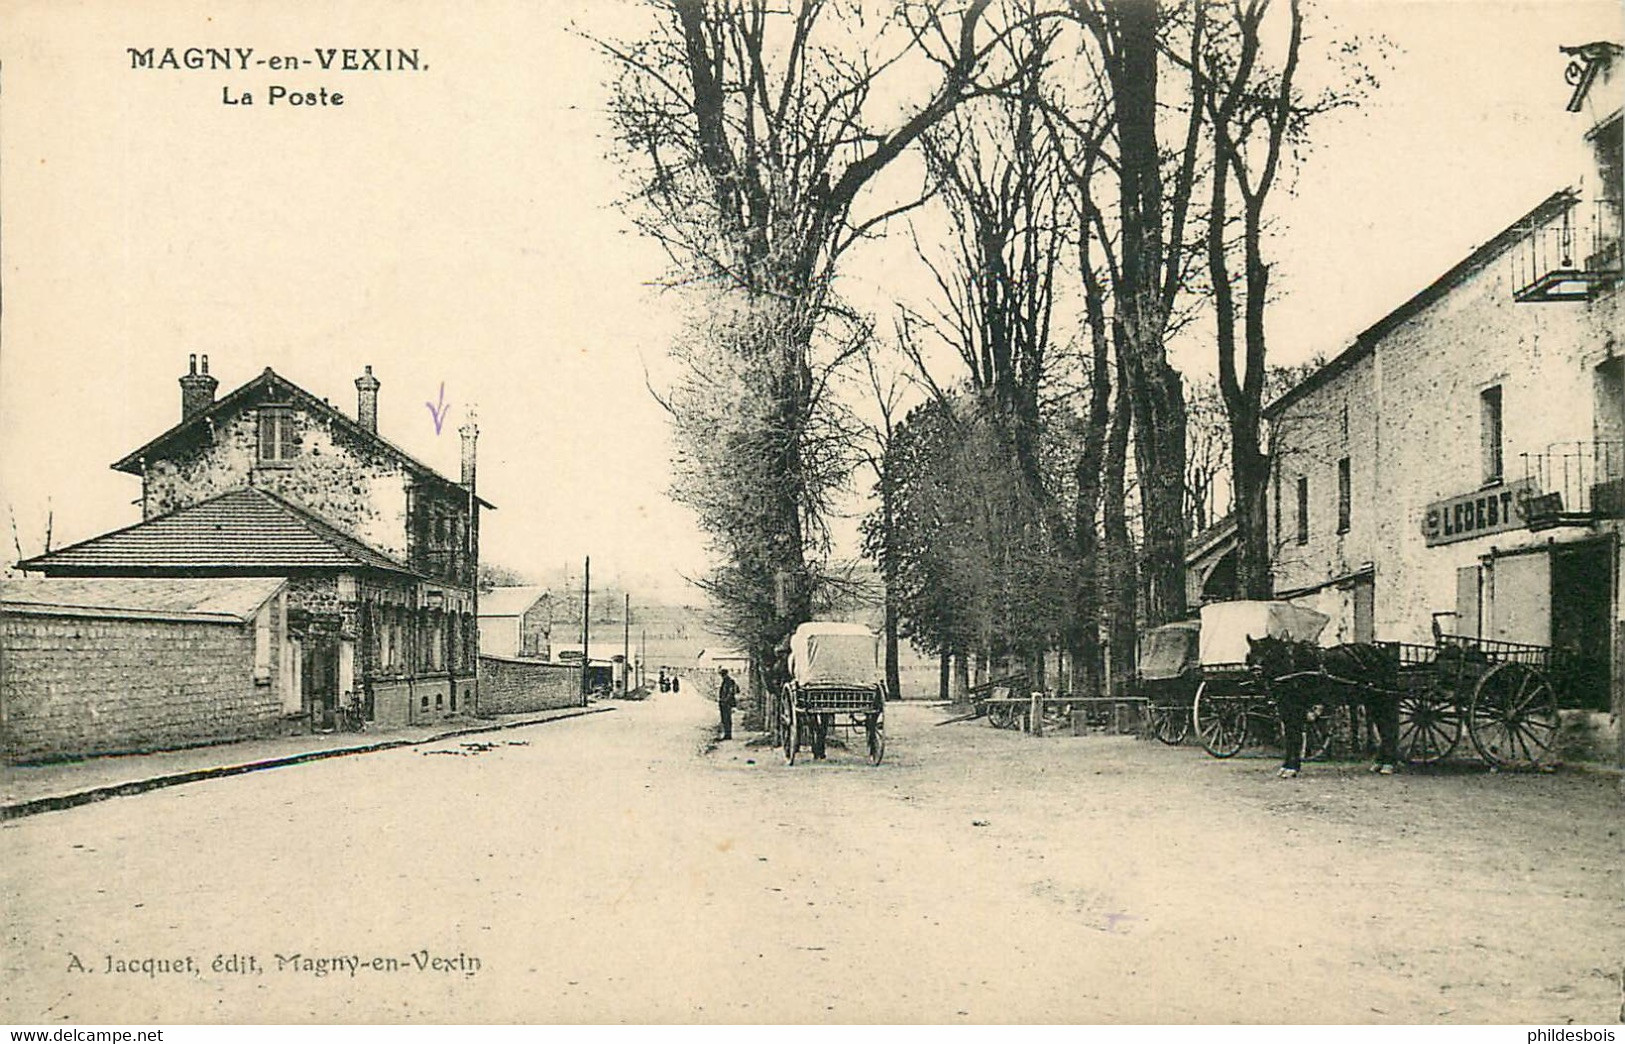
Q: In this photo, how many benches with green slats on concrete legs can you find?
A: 0